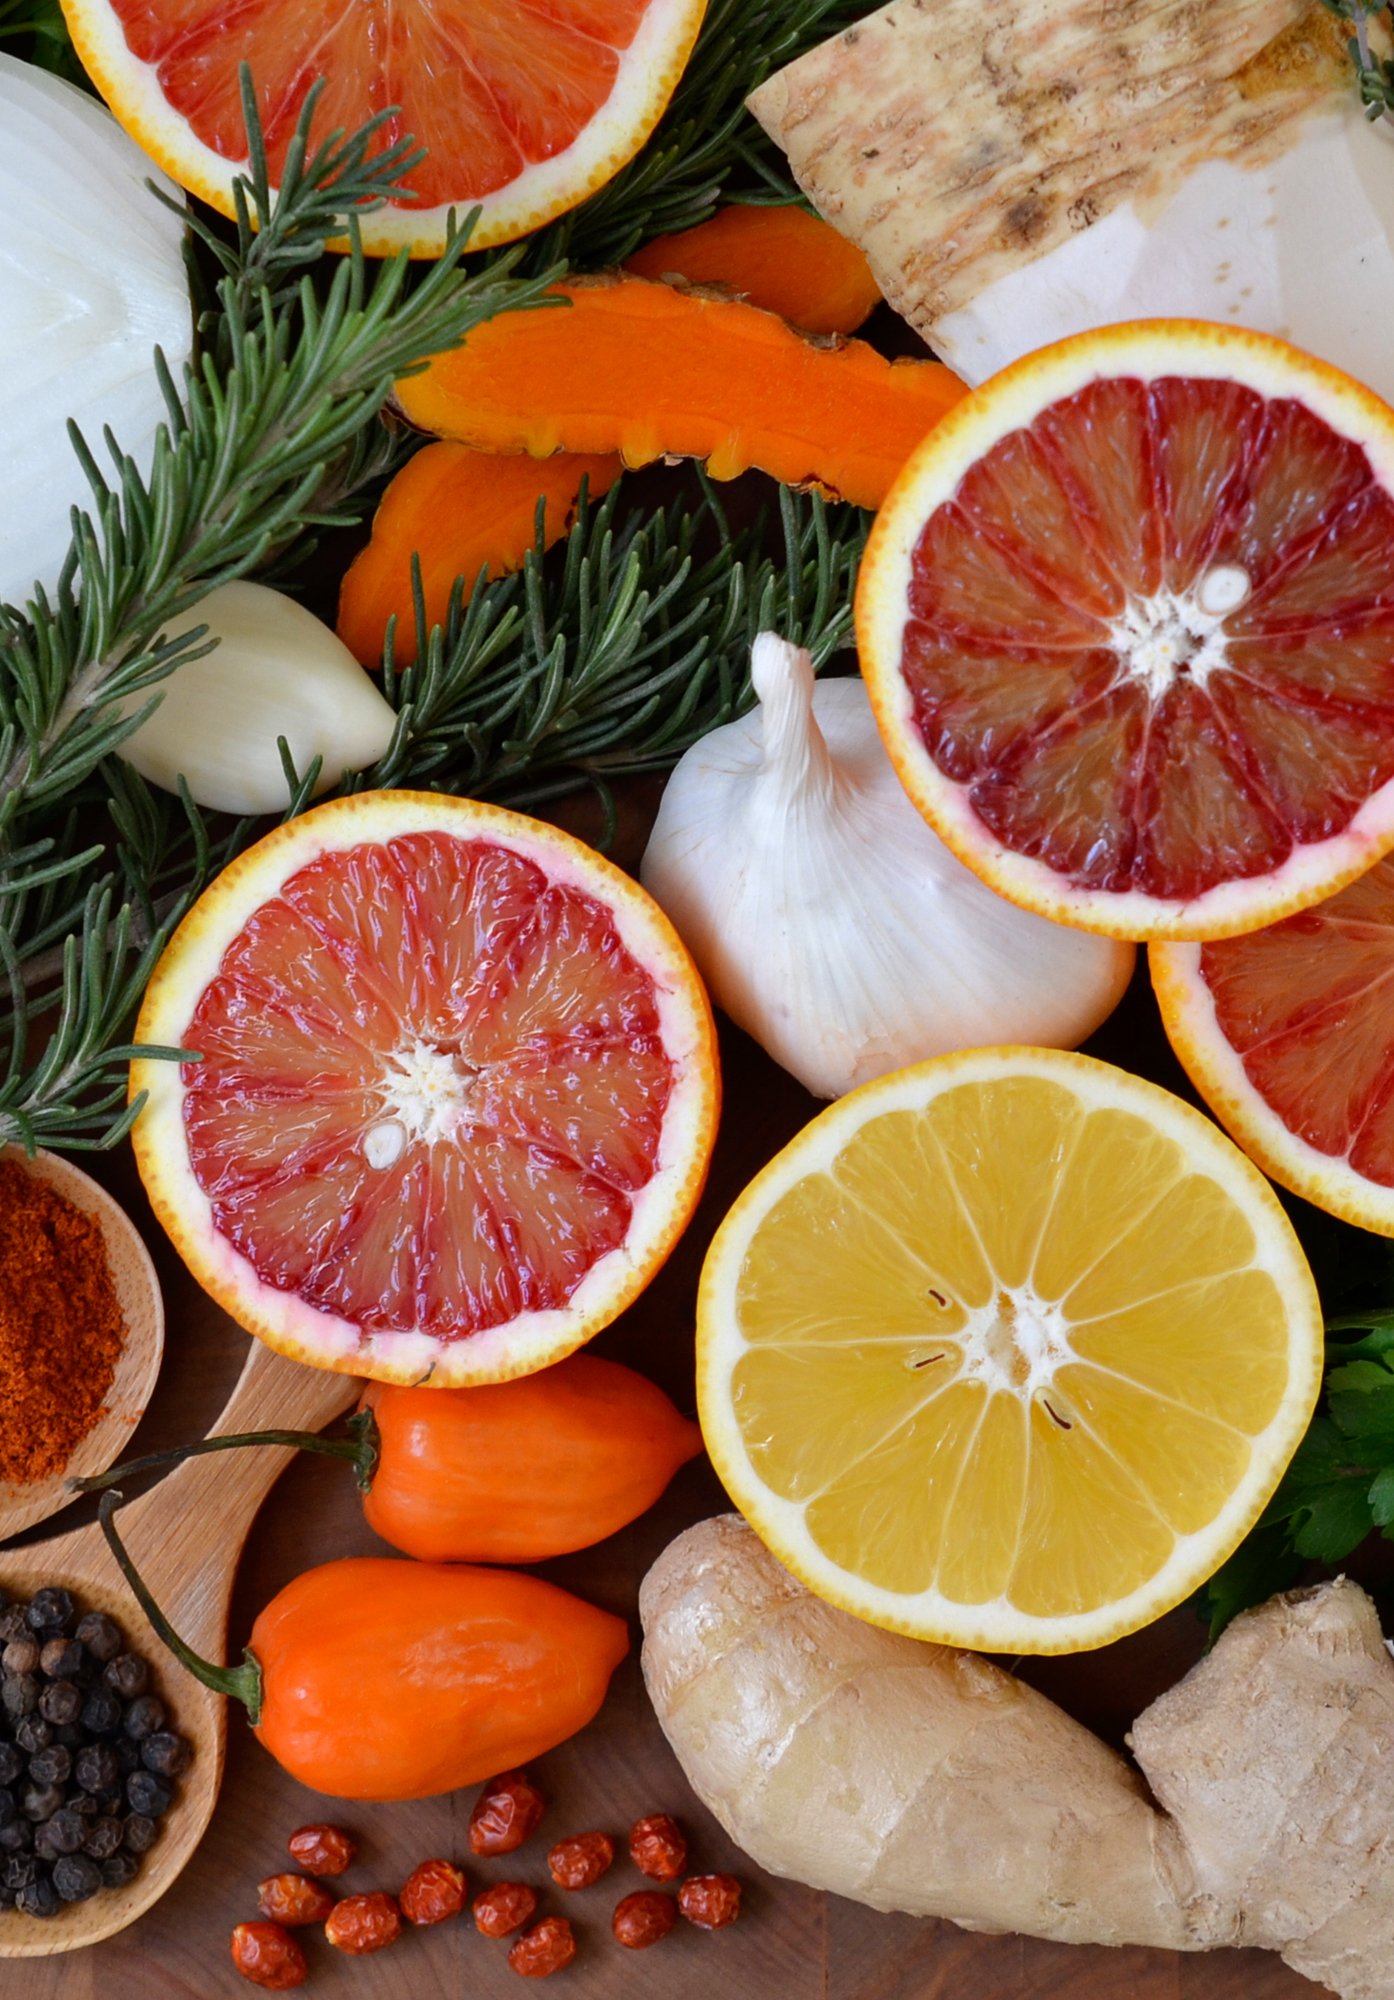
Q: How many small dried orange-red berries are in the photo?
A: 12